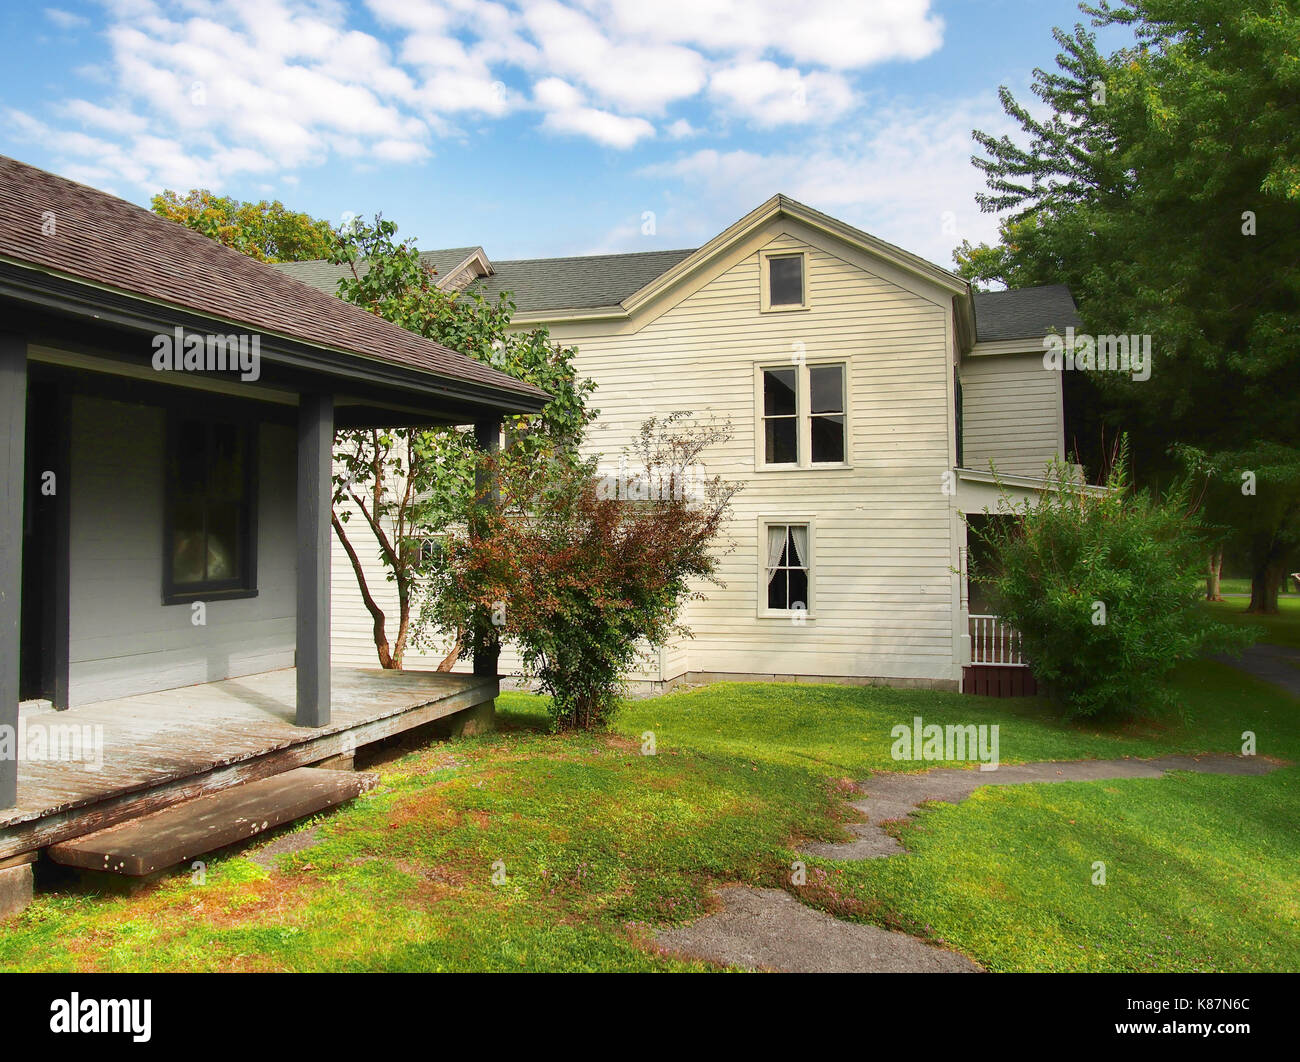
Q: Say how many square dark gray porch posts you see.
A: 3